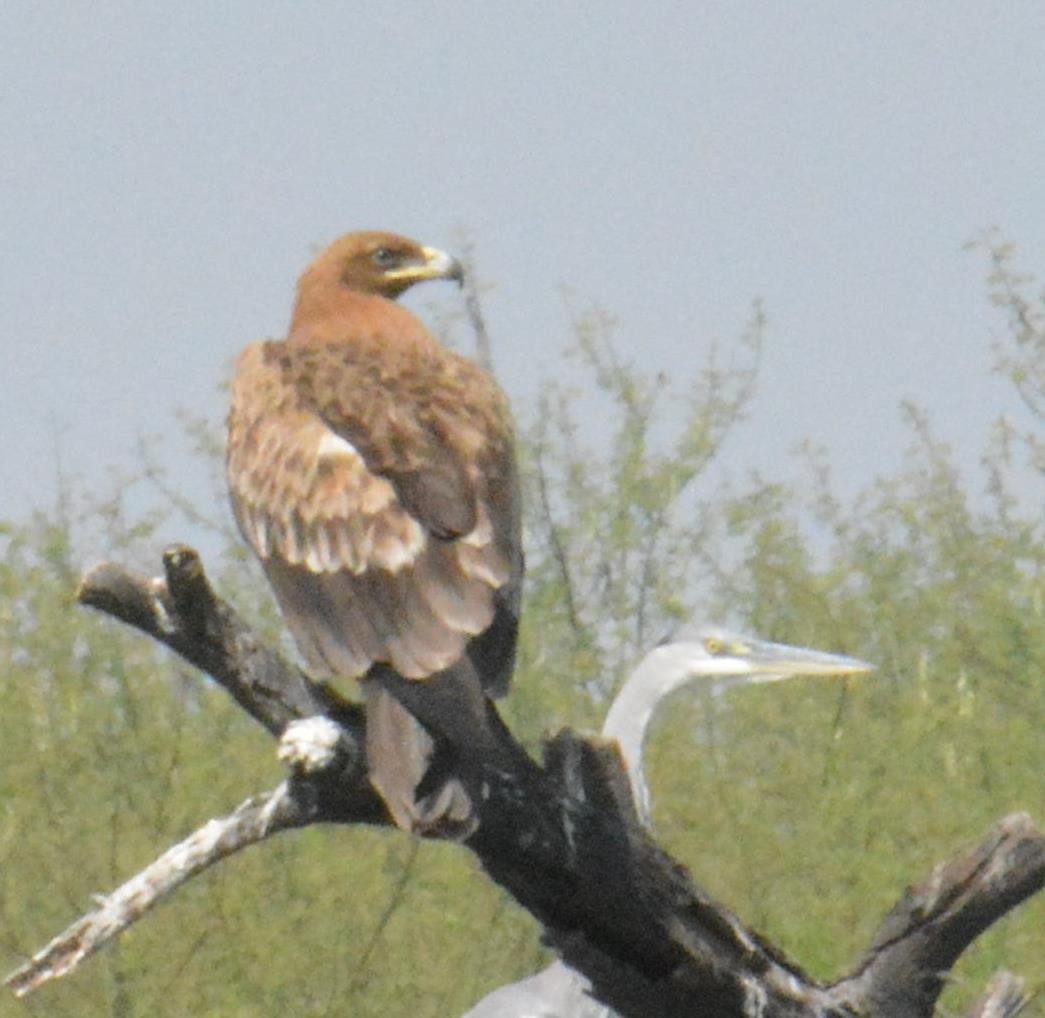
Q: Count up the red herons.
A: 0